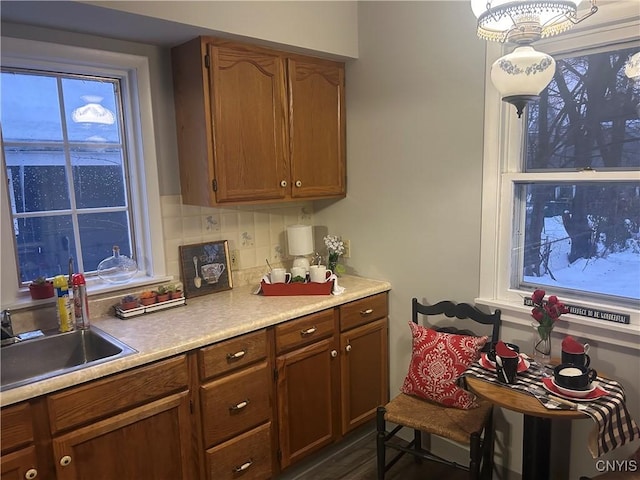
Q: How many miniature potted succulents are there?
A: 4